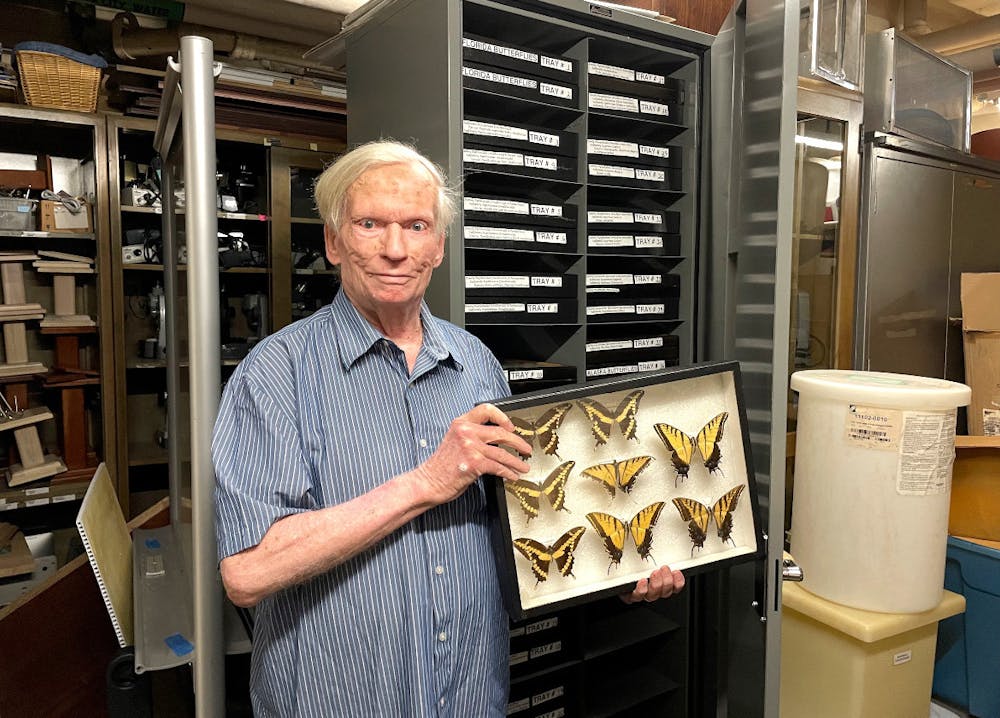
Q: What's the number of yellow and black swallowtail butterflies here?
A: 8